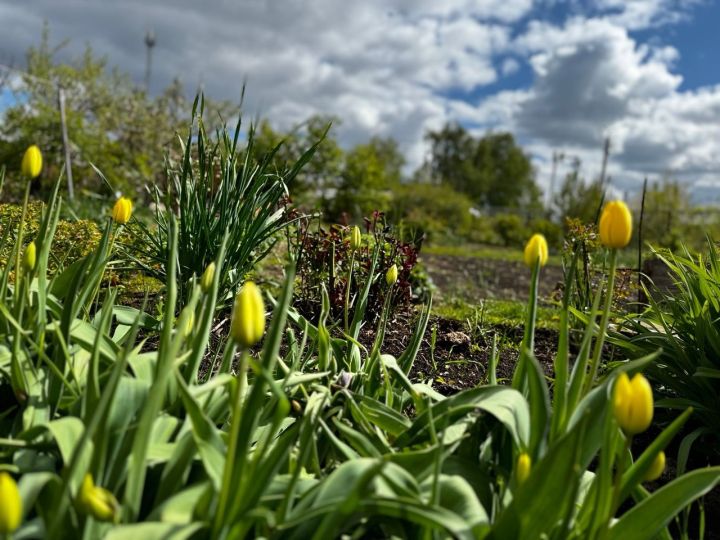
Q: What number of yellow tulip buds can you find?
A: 15